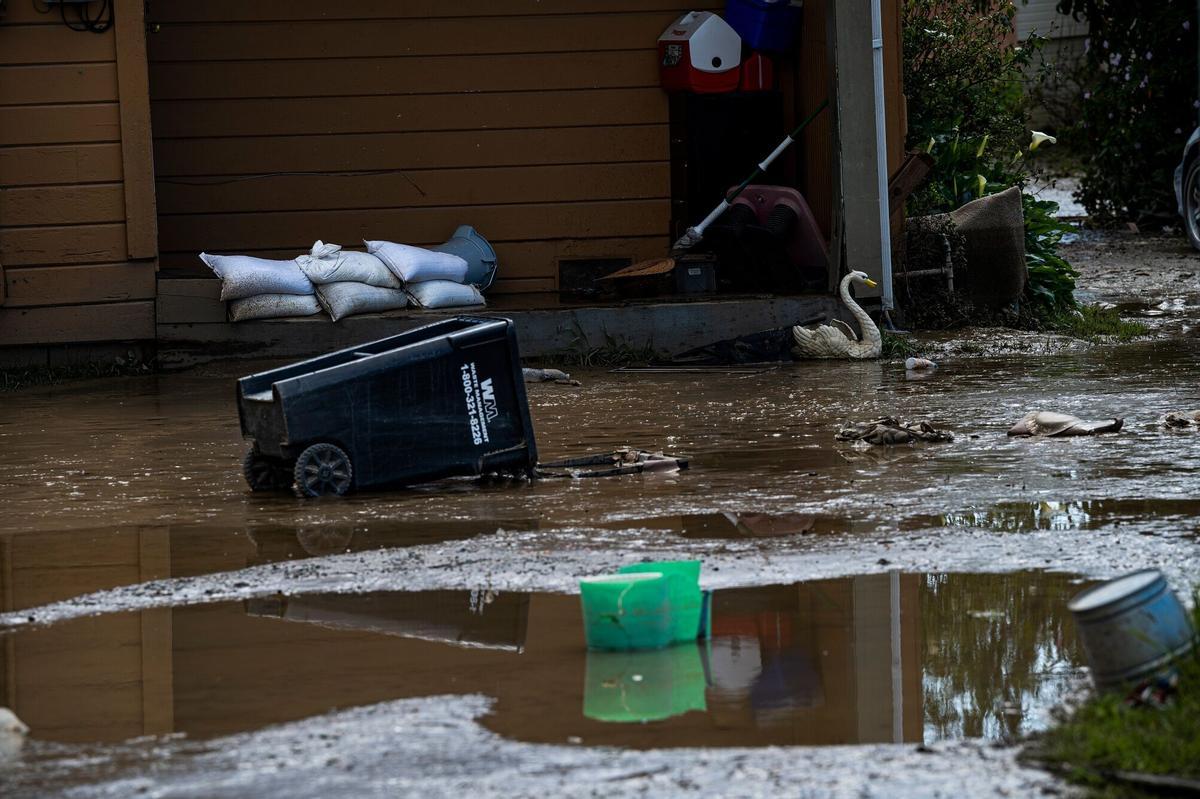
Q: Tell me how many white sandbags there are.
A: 6